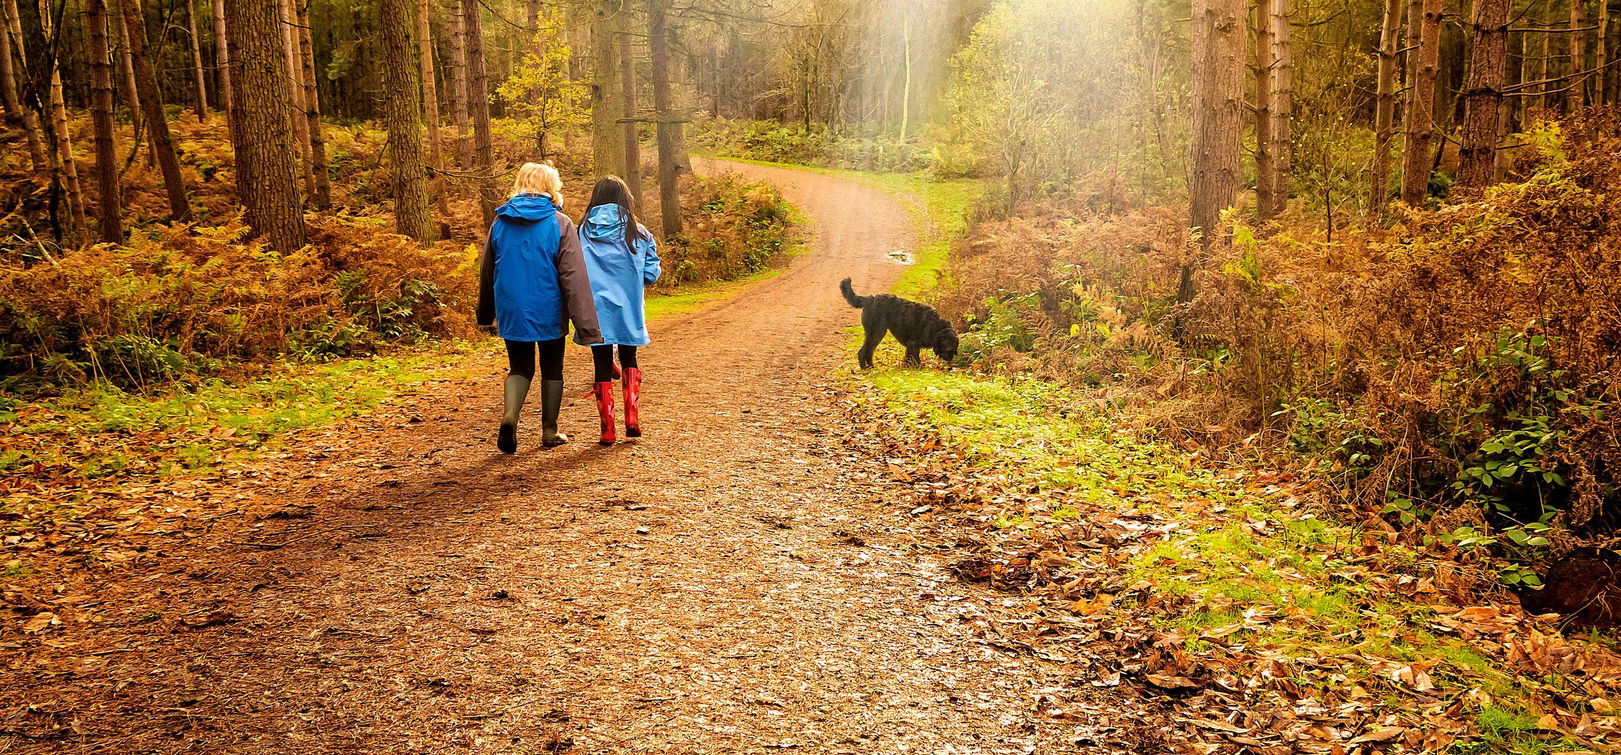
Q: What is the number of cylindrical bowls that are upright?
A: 0